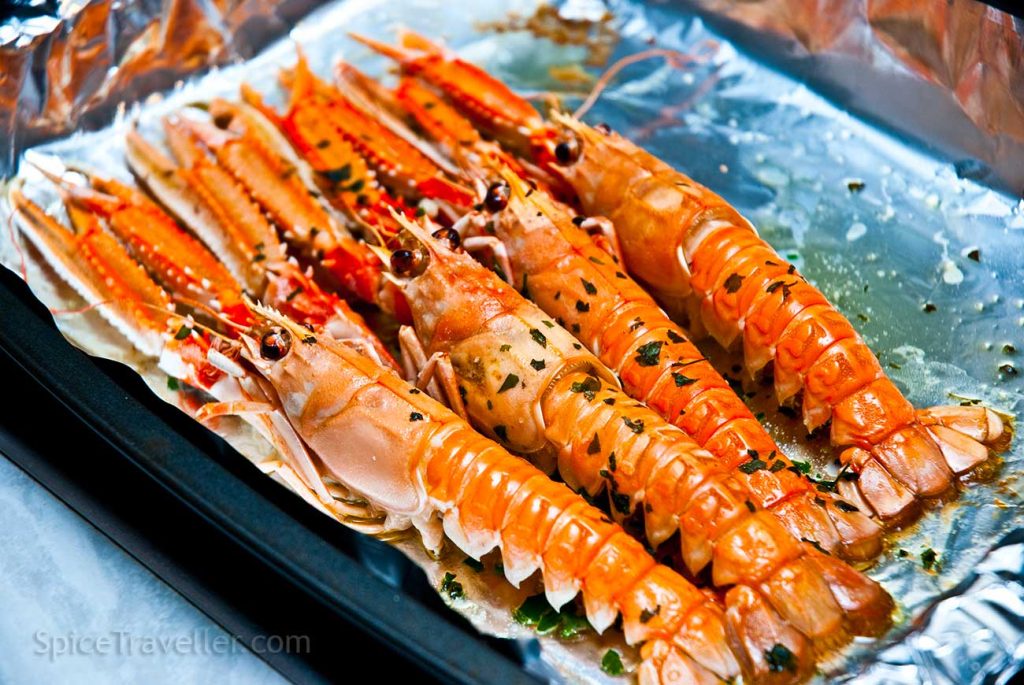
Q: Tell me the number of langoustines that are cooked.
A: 4